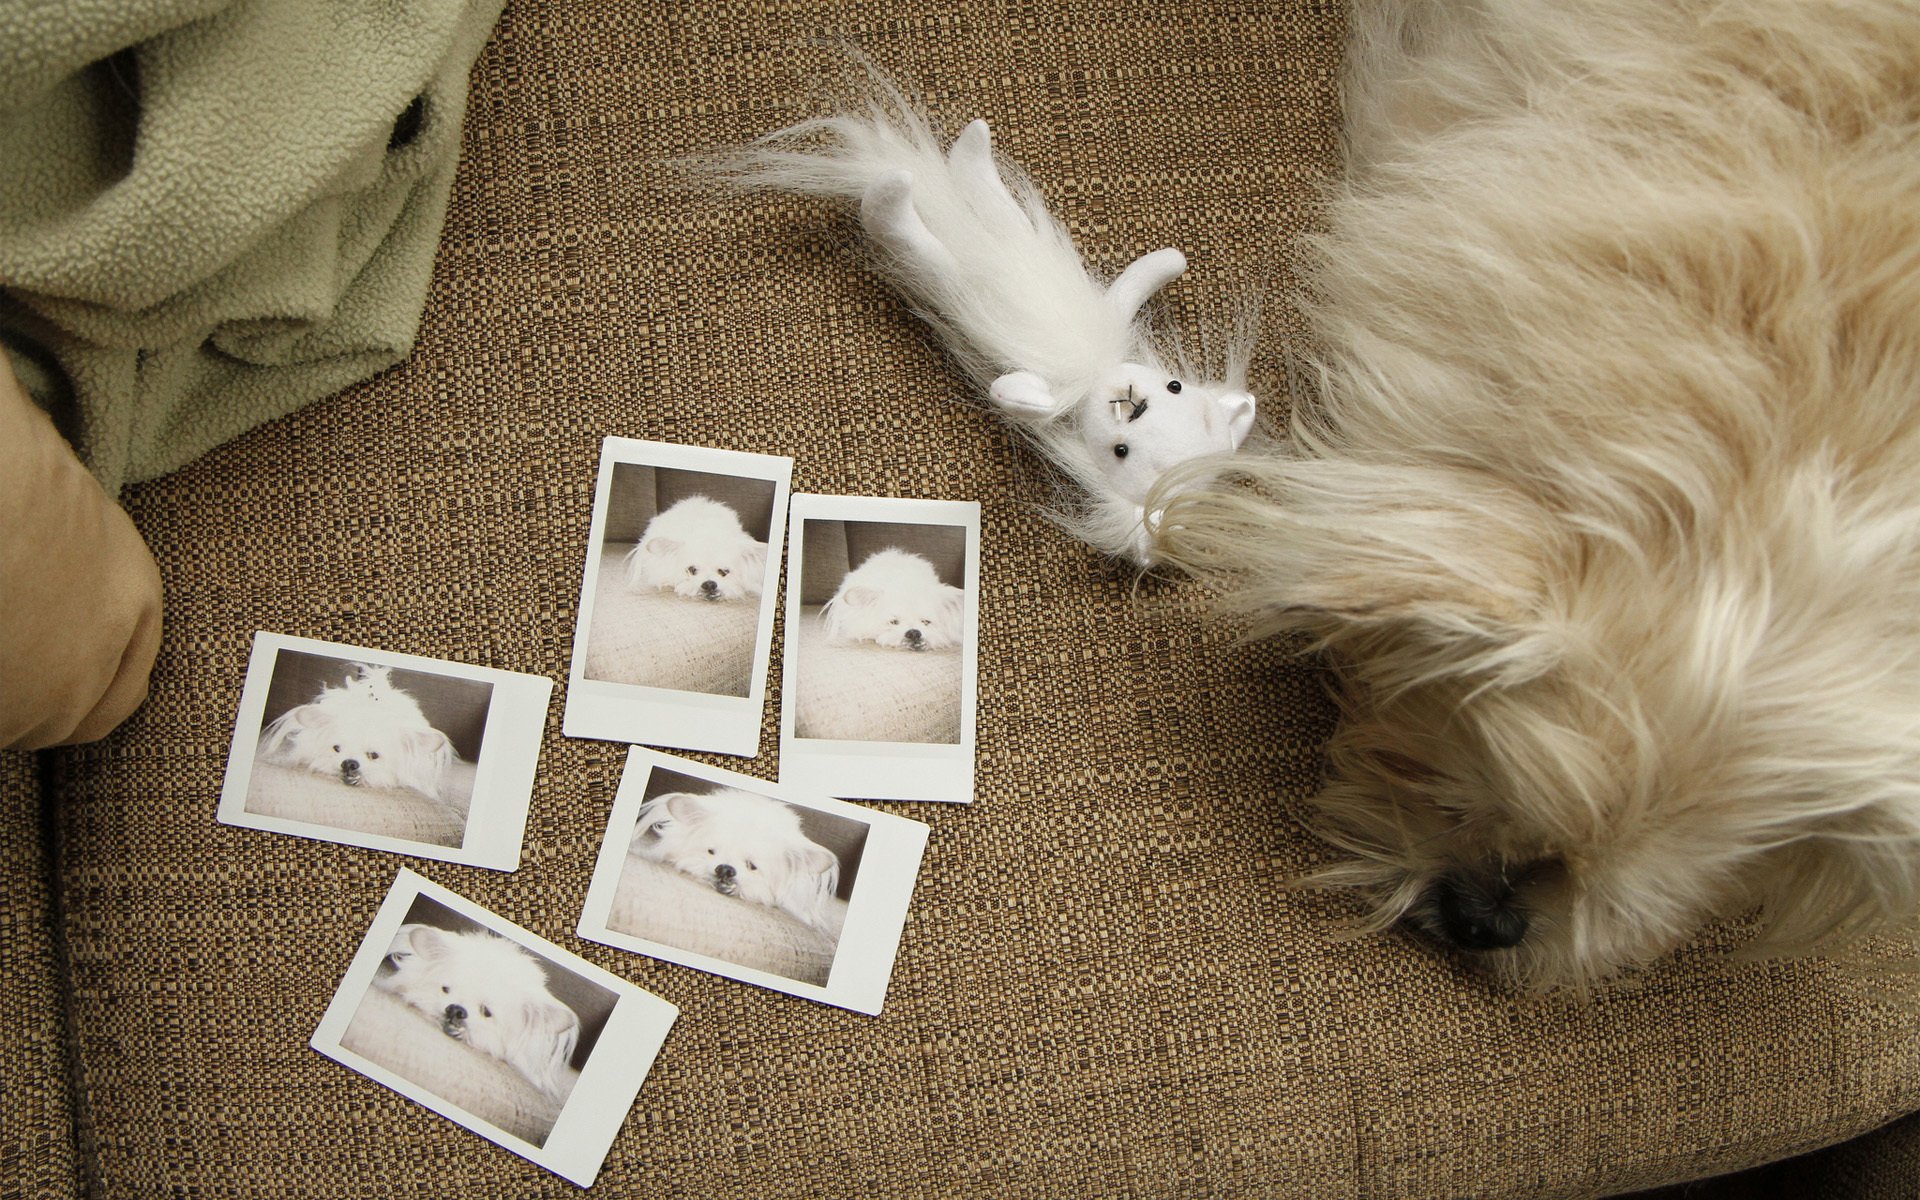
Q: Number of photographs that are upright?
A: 2